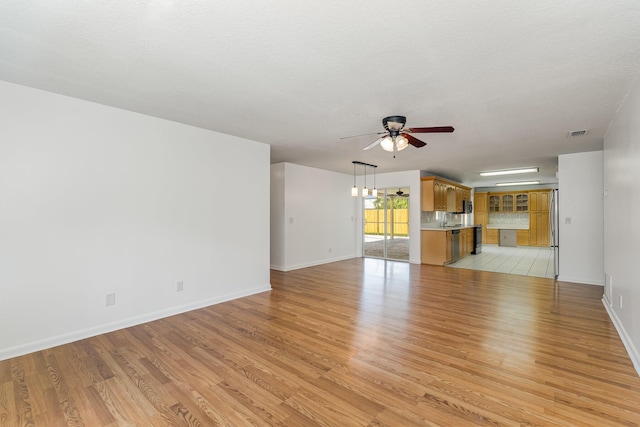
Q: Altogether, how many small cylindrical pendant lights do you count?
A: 3